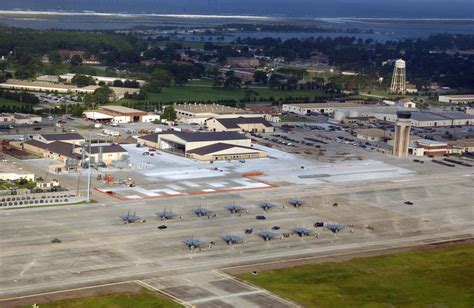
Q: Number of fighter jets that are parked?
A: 11